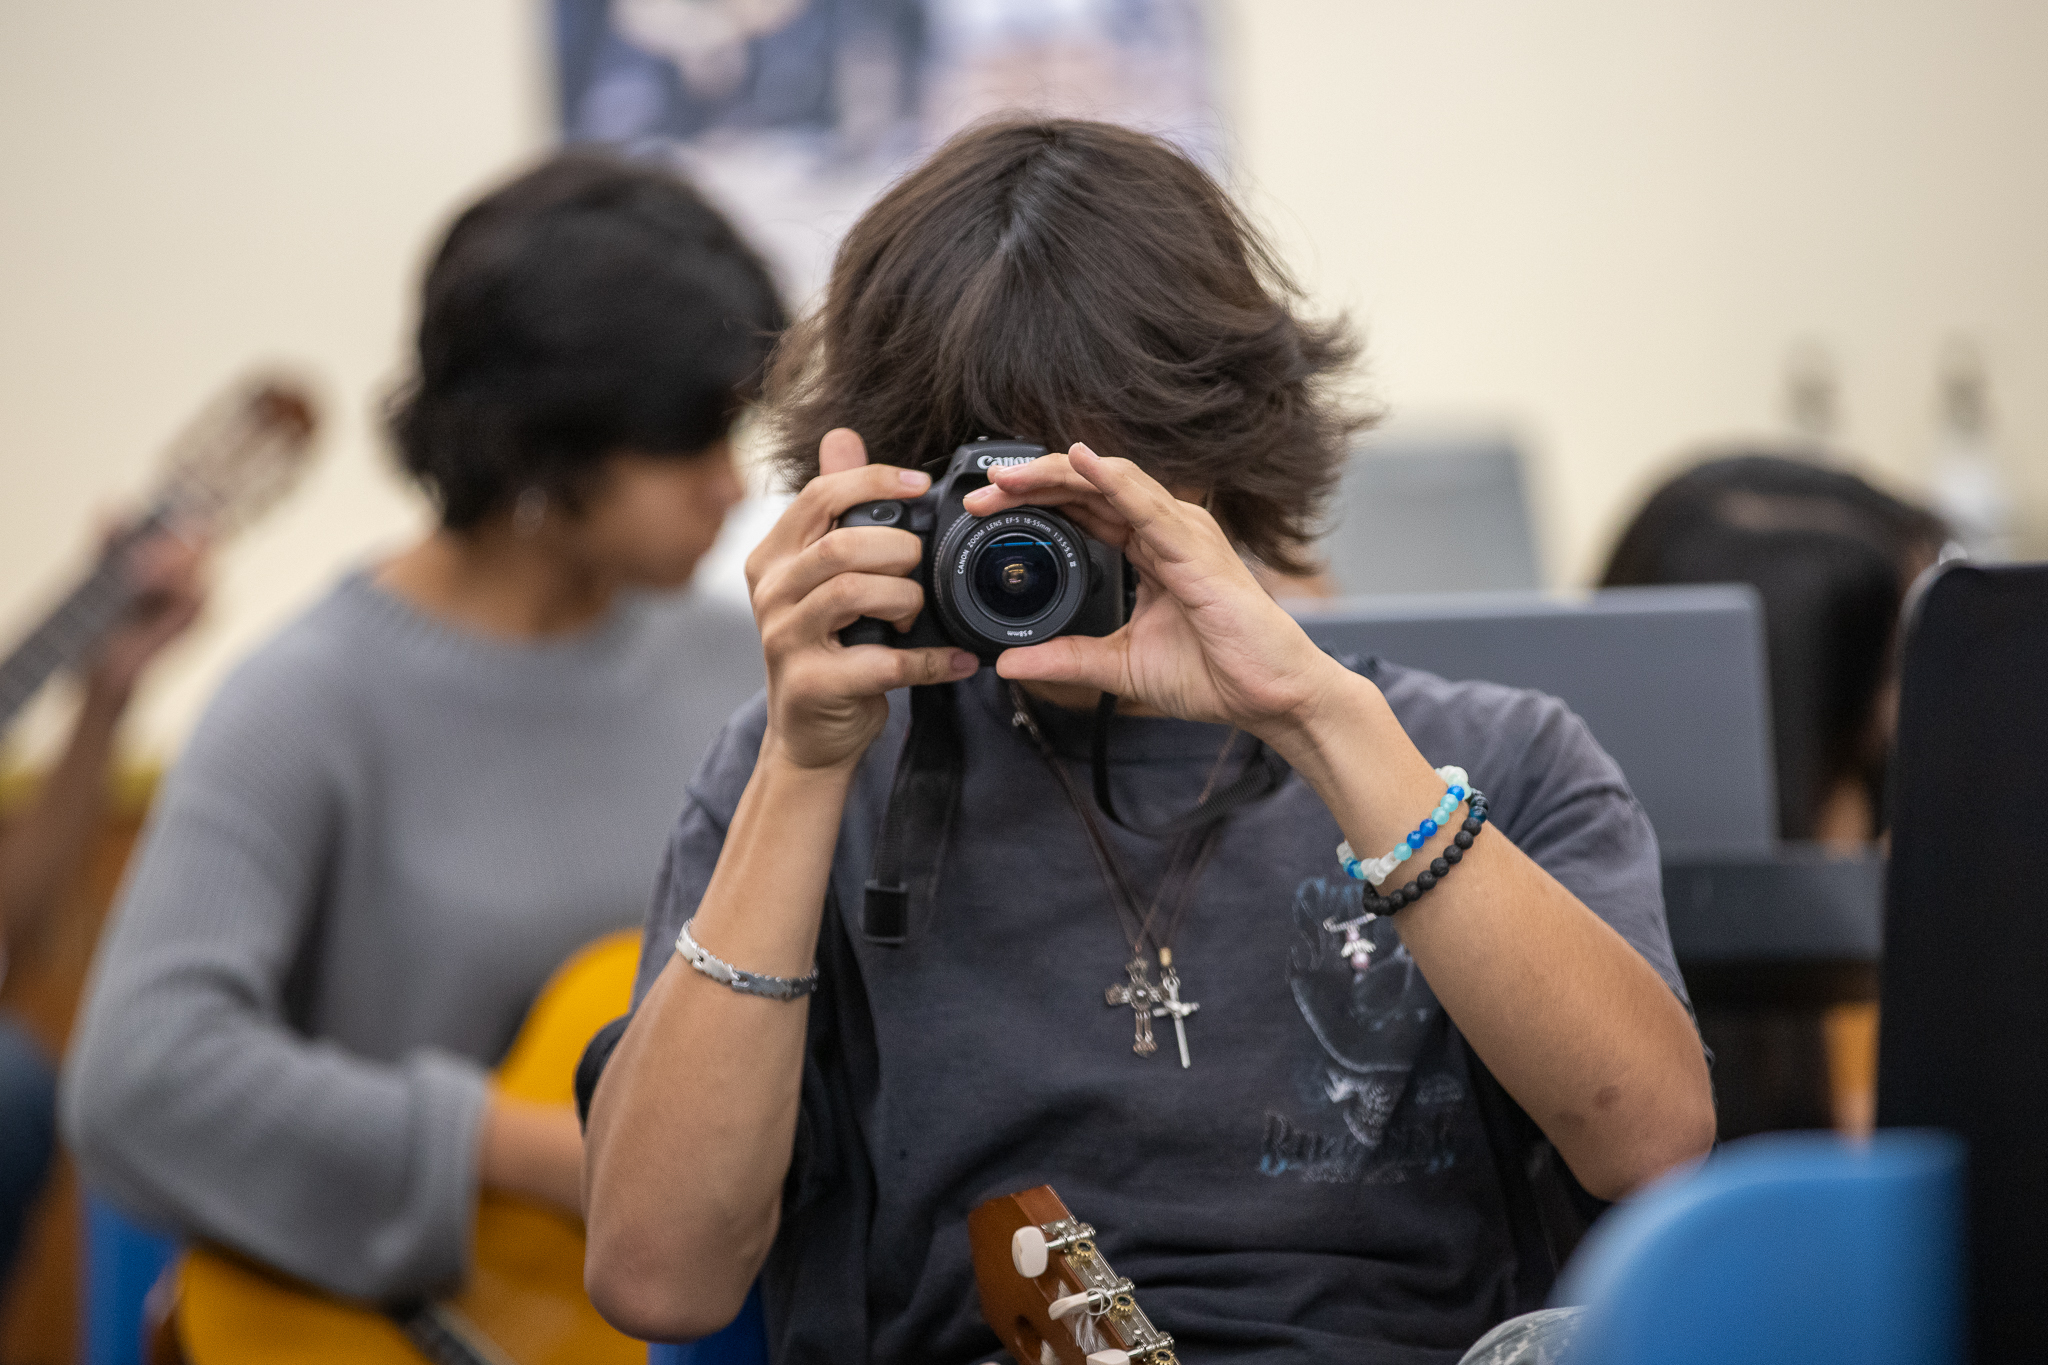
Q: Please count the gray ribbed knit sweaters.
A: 1